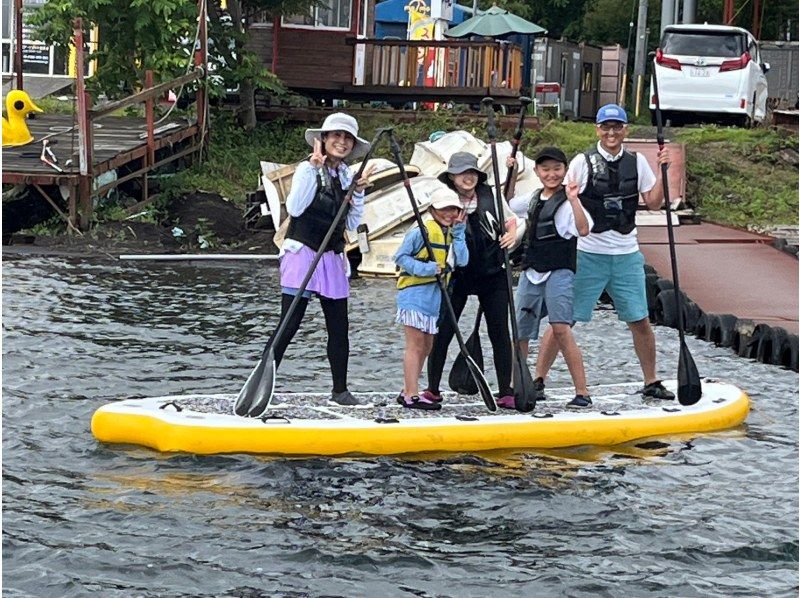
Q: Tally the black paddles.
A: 5